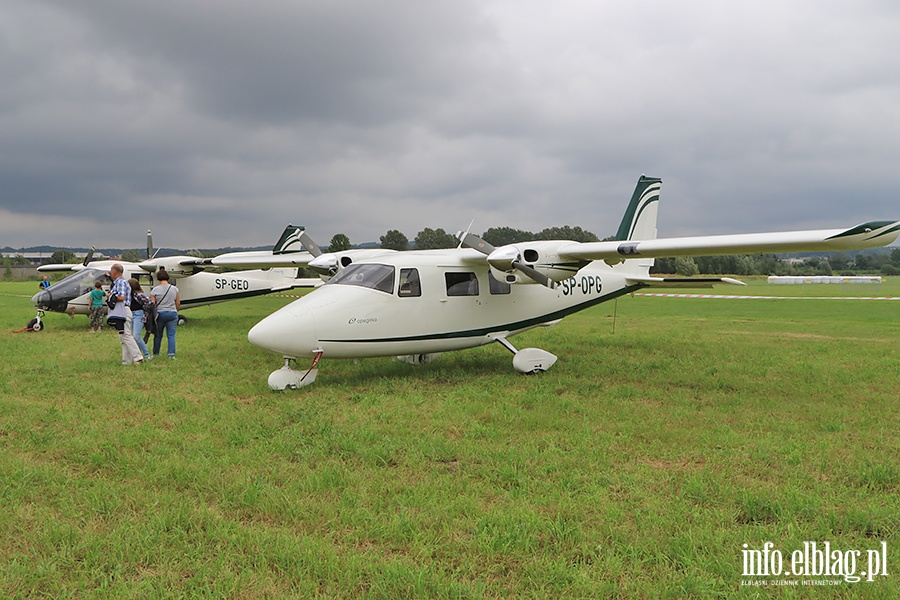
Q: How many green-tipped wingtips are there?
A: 1